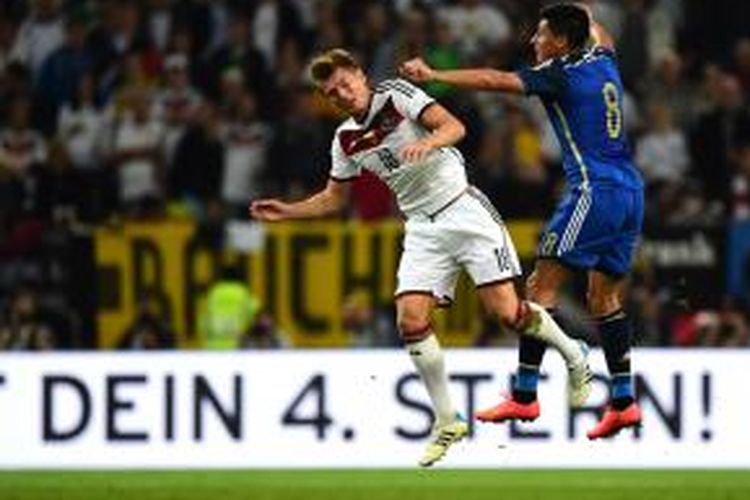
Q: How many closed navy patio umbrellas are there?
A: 0